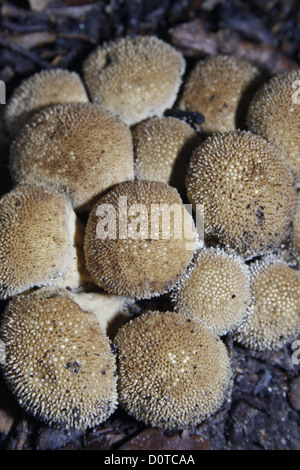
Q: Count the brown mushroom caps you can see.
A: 13